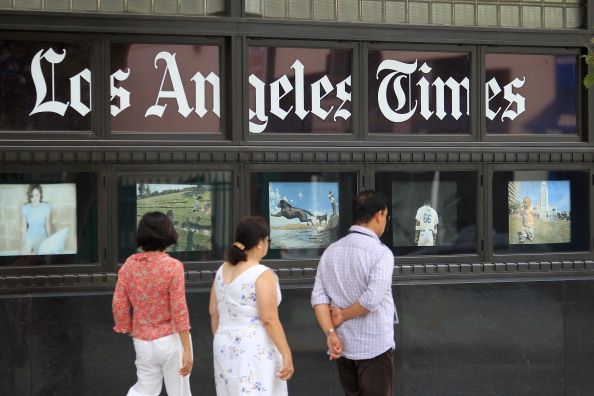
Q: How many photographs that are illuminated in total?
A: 5